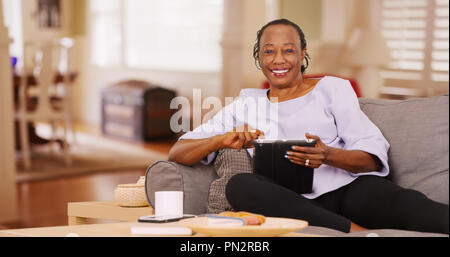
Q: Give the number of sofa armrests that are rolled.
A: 1